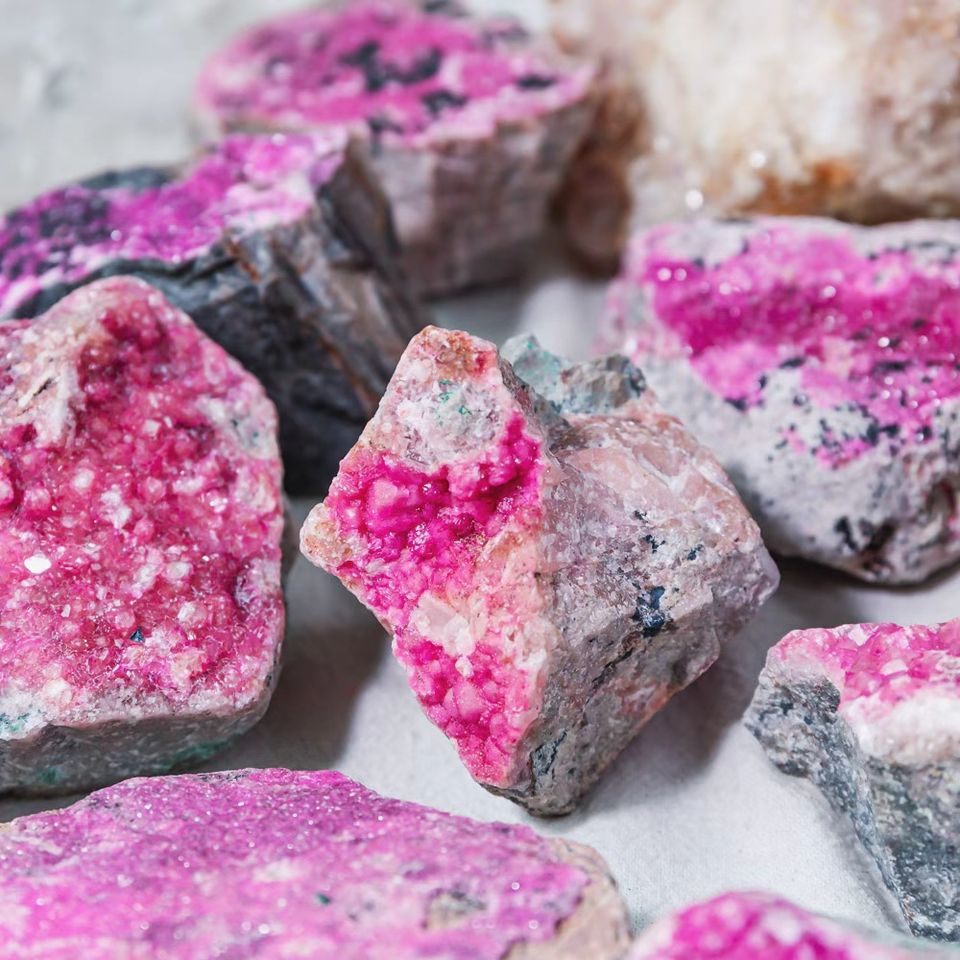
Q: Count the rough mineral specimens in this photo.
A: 9